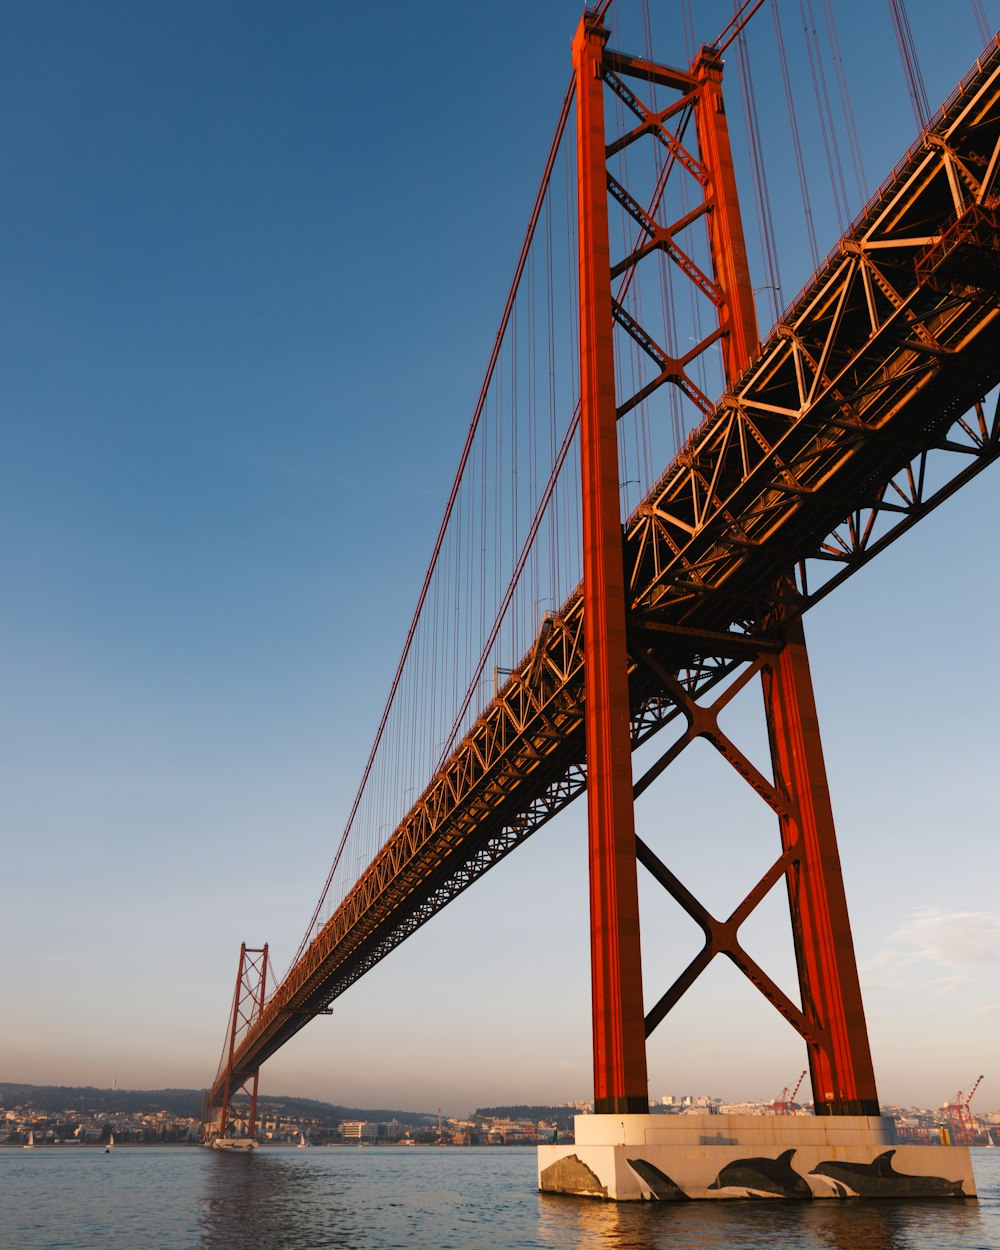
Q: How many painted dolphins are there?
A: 3